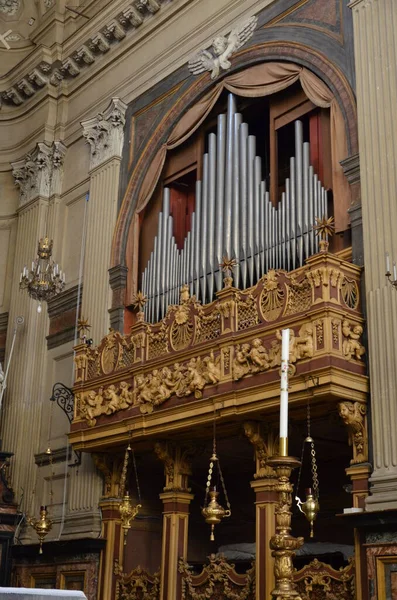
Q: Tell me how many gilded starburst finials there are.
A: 4